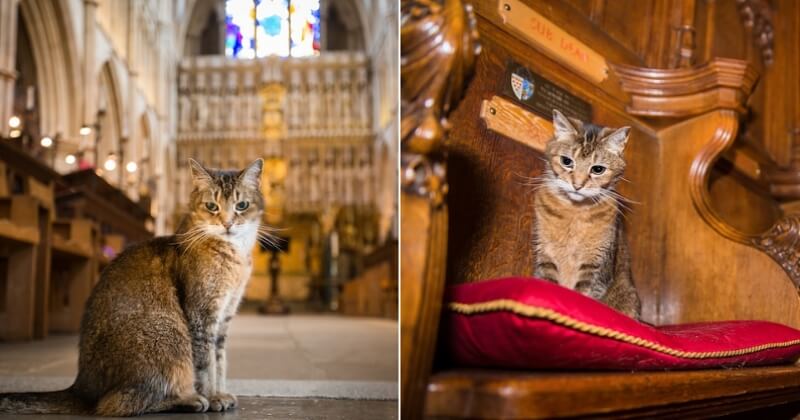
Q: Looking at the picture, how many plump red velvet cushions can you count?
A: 1